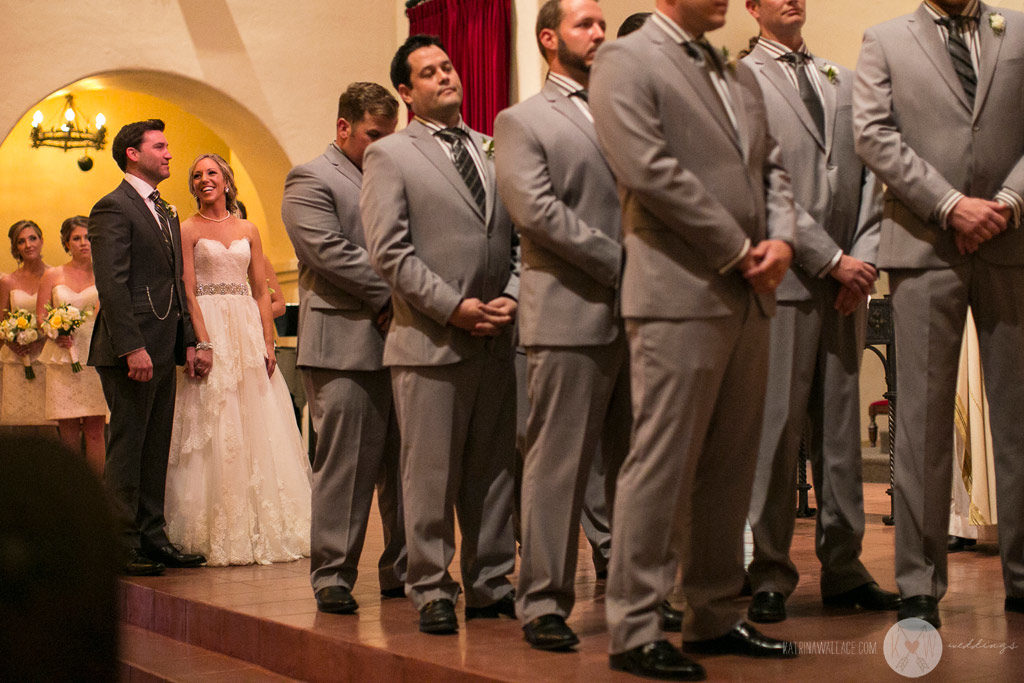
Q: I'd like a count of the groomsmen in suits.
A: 6